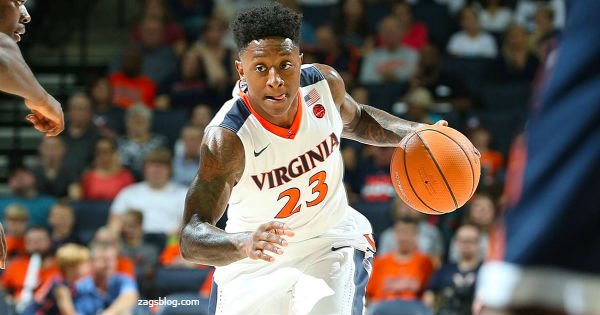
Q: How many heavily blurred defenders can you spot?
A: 1